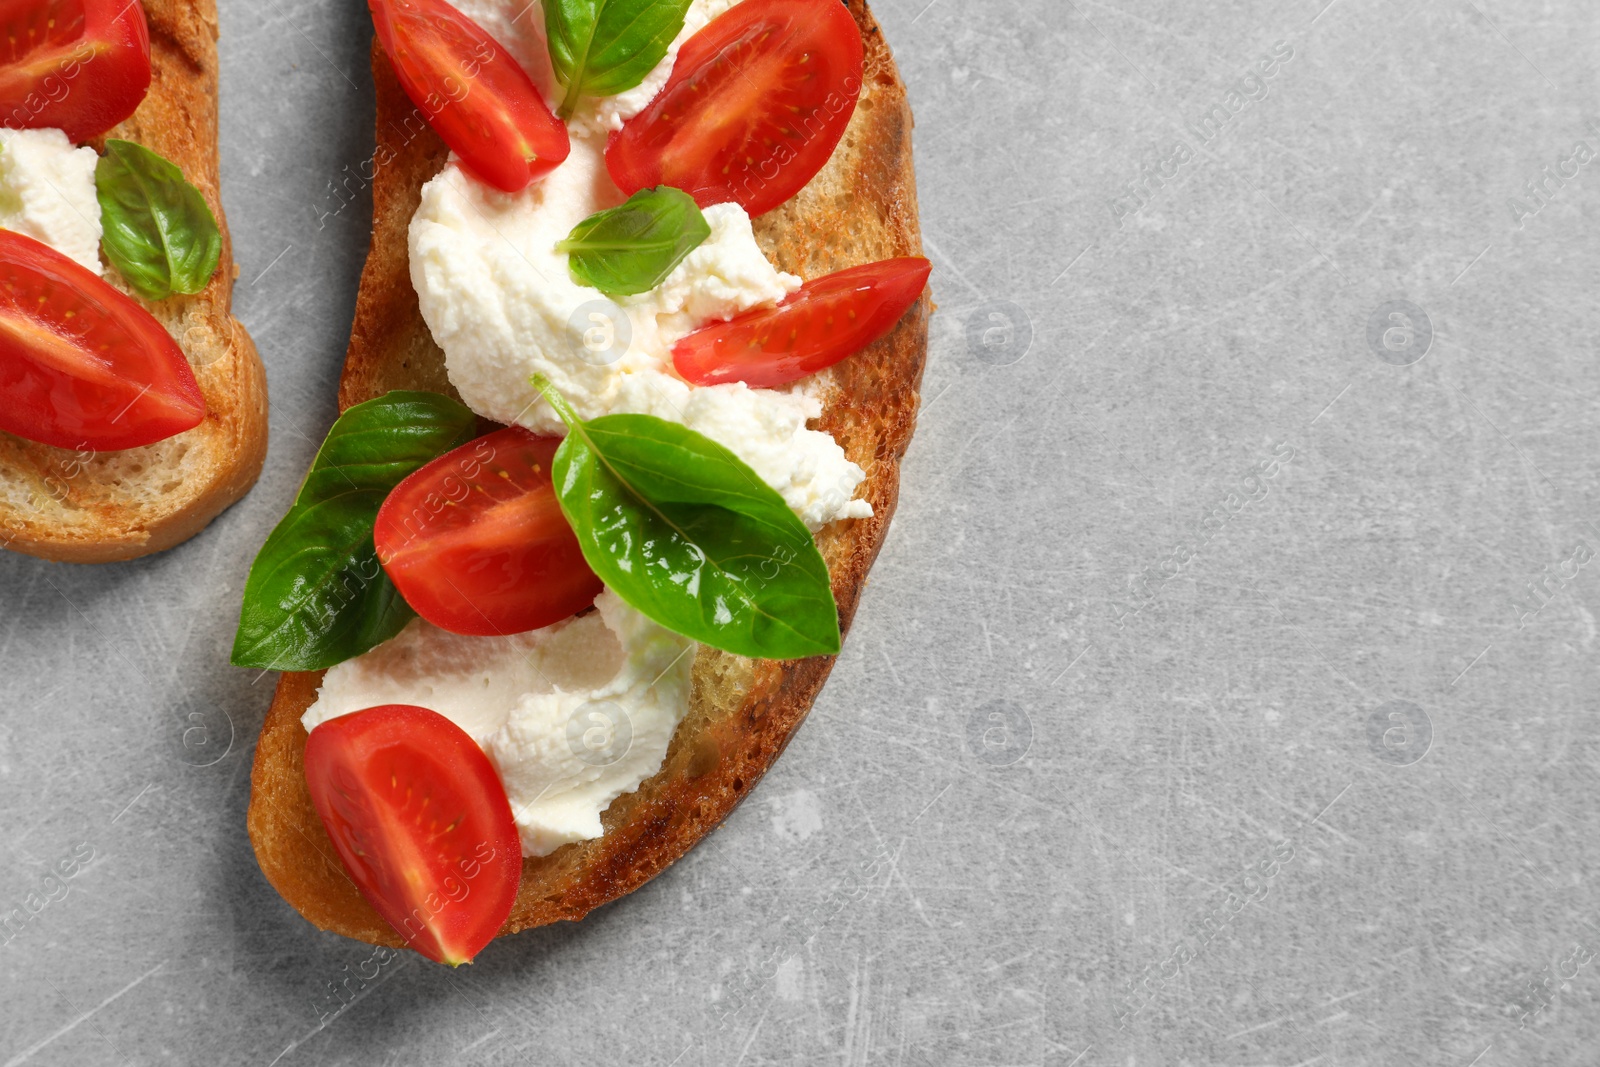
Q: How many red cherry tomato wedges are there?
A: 7